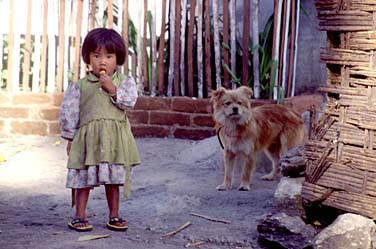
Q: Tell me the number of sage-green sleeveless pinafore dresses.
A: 1